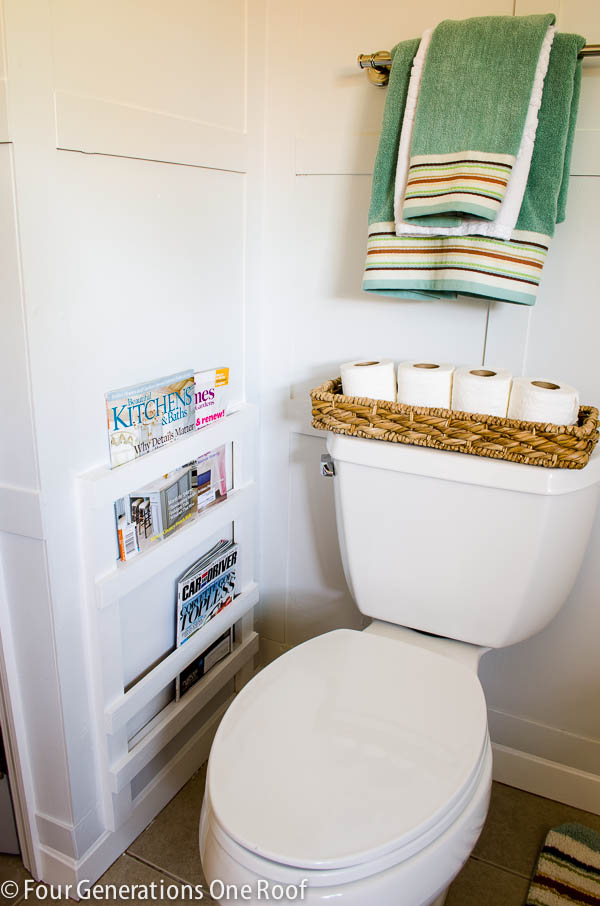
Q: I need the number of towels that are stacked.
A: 3